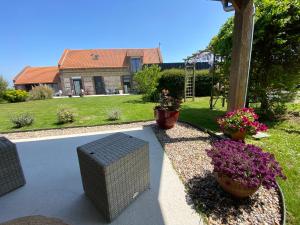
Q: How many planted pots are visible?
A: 3